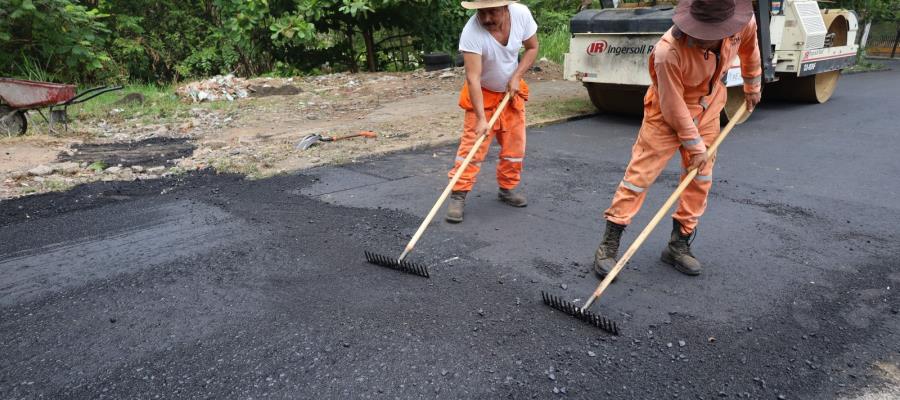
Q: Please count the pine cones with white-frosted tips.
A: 0